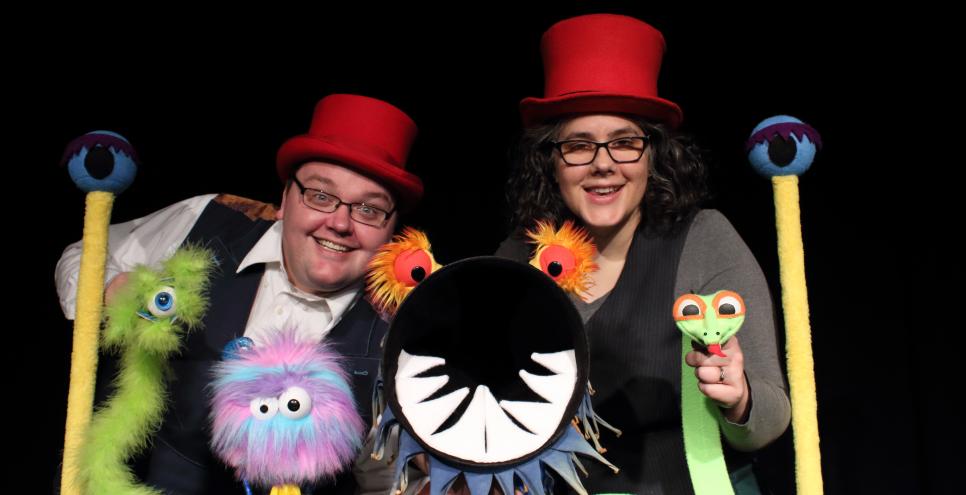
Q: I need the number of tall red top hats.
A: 2